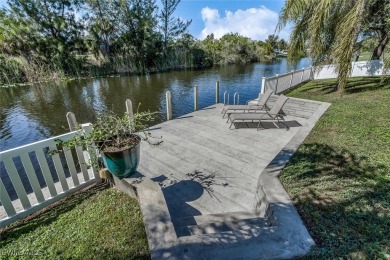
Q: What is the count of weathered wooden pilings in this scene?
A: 5